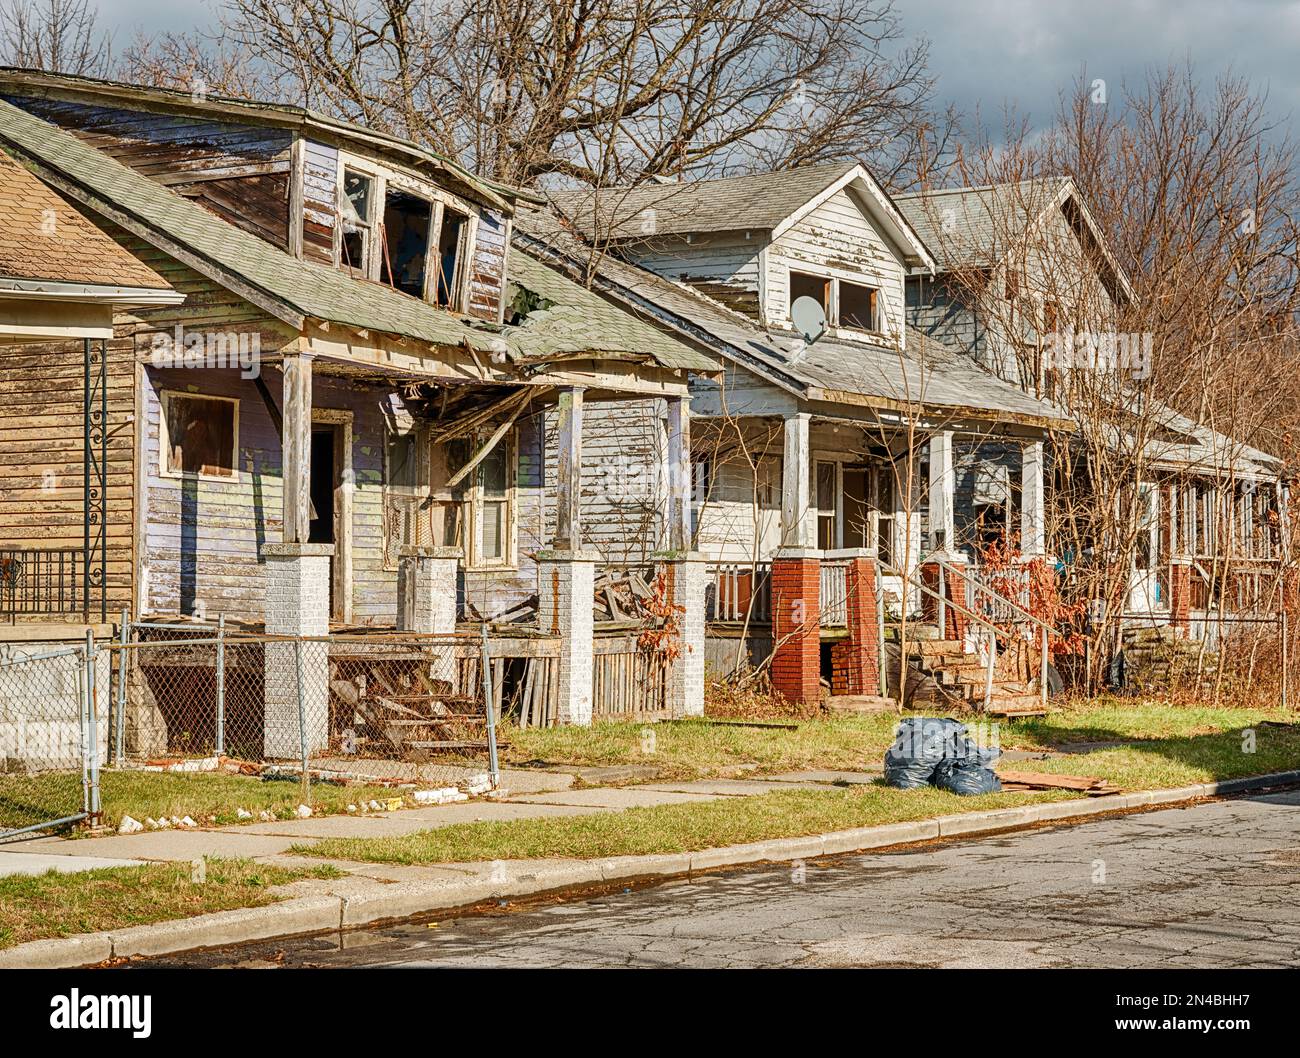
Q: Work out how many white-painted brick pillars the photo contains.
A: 4